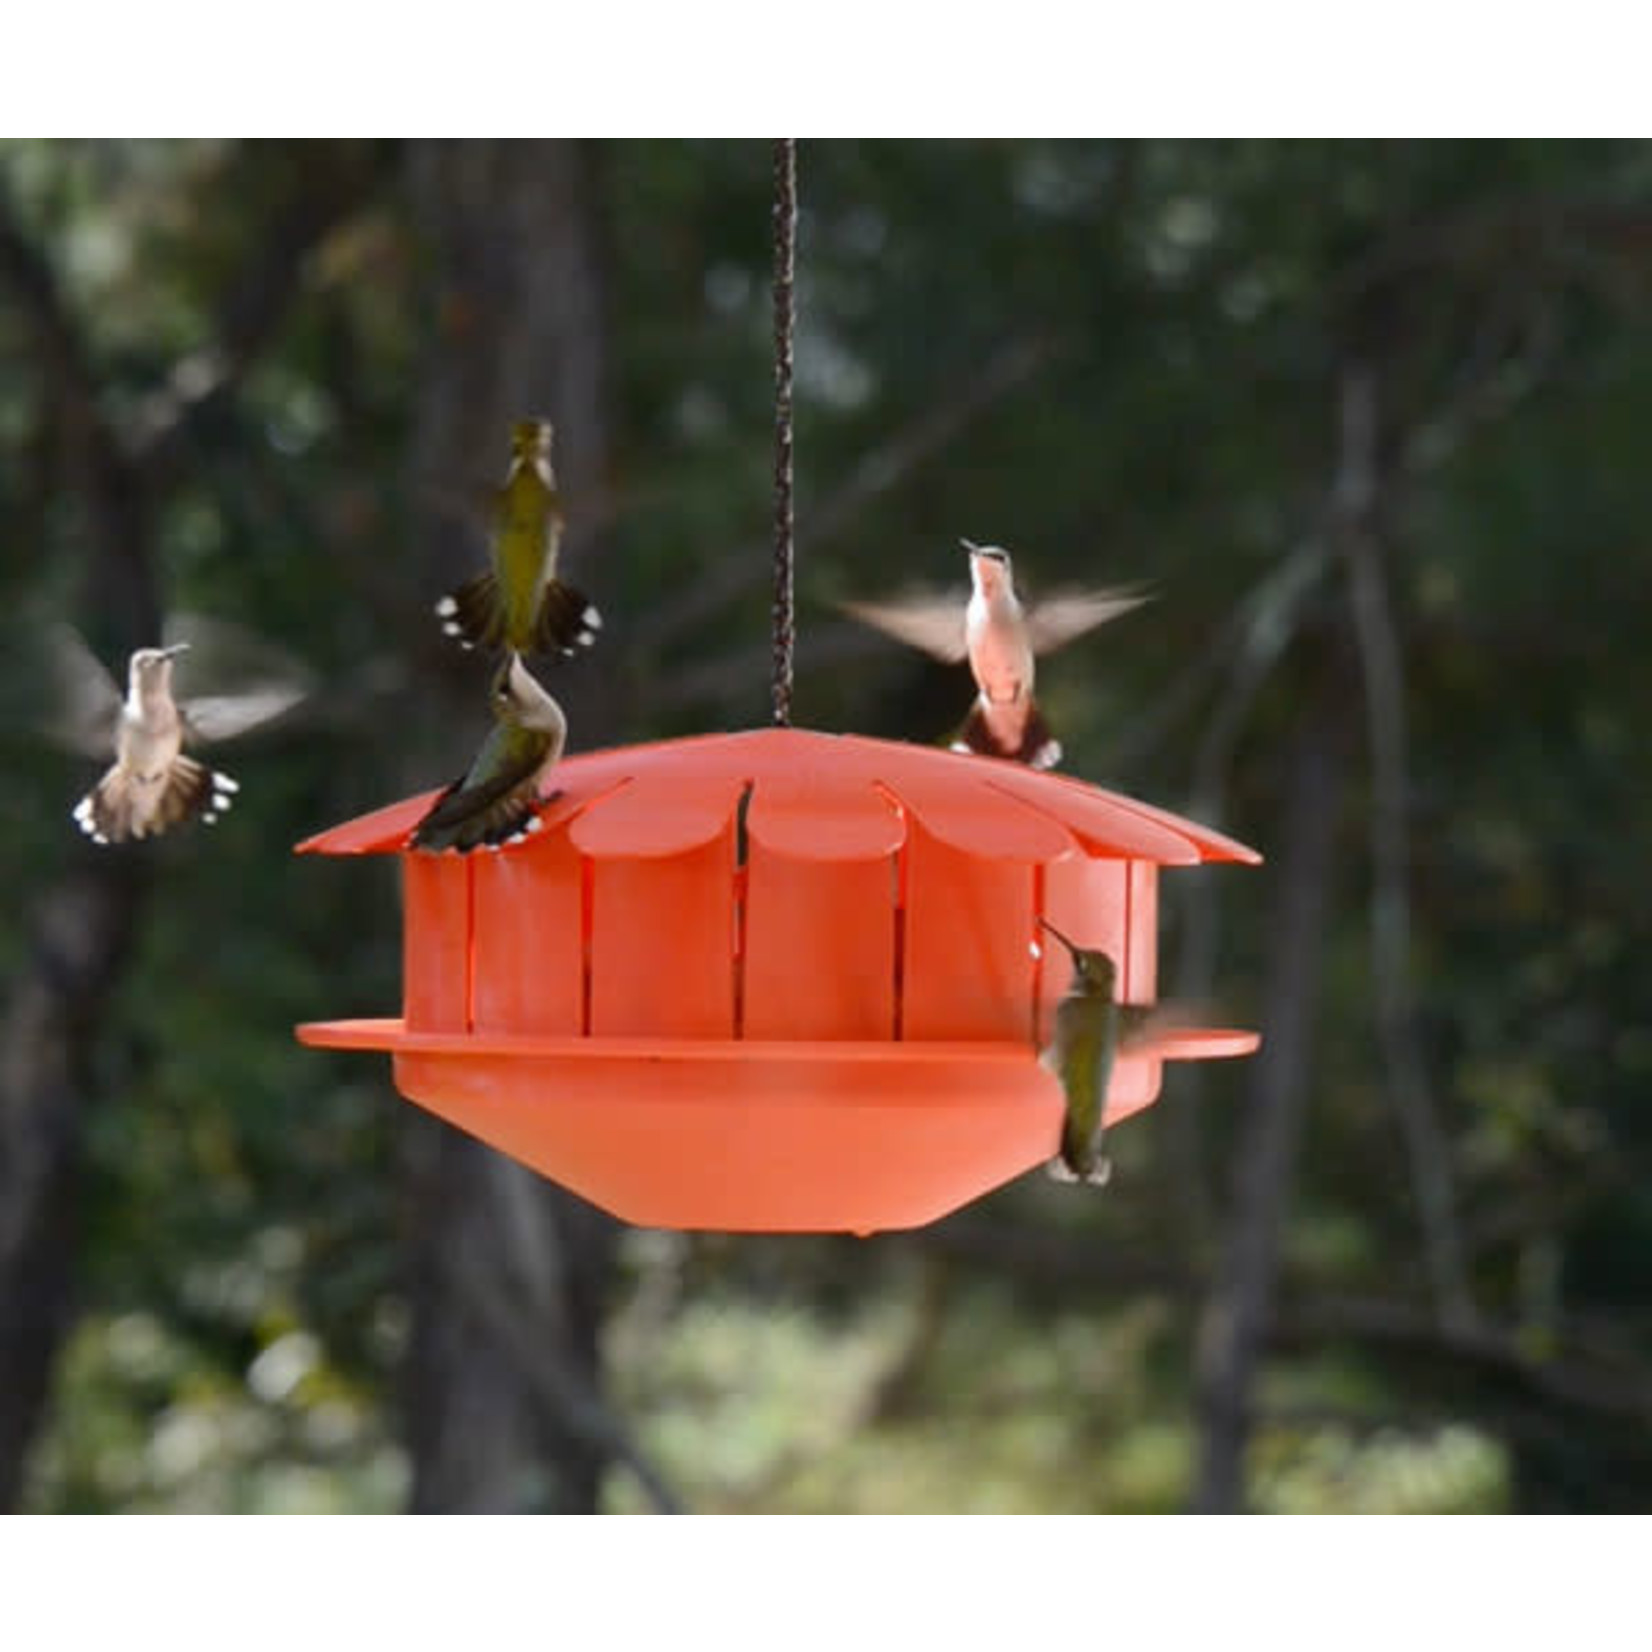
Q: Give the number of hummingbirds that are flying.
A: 4